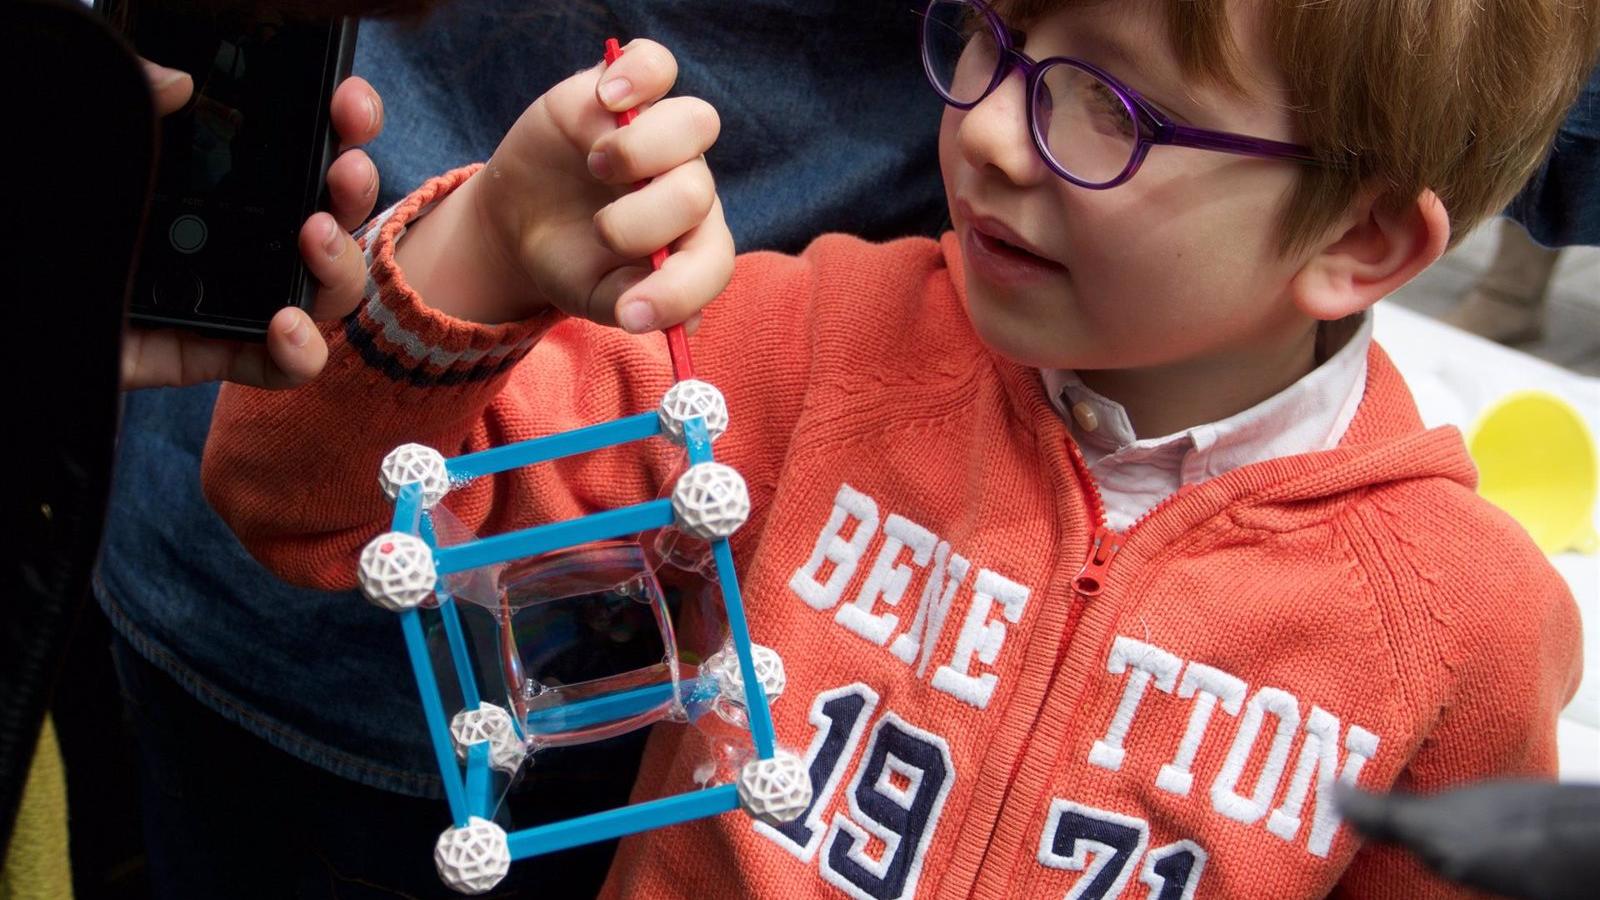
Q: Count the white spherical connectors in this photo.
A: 8